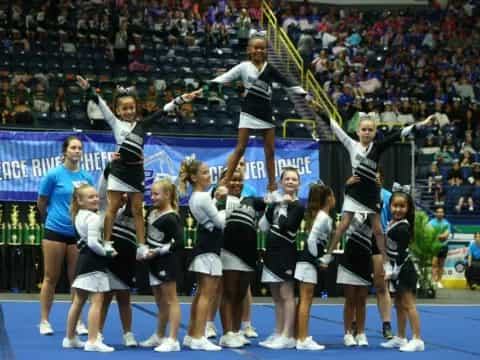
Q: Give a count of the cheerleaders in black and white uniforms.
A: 12